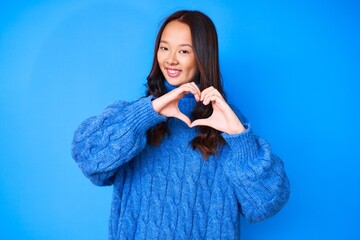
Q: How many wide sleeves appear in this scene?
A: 2